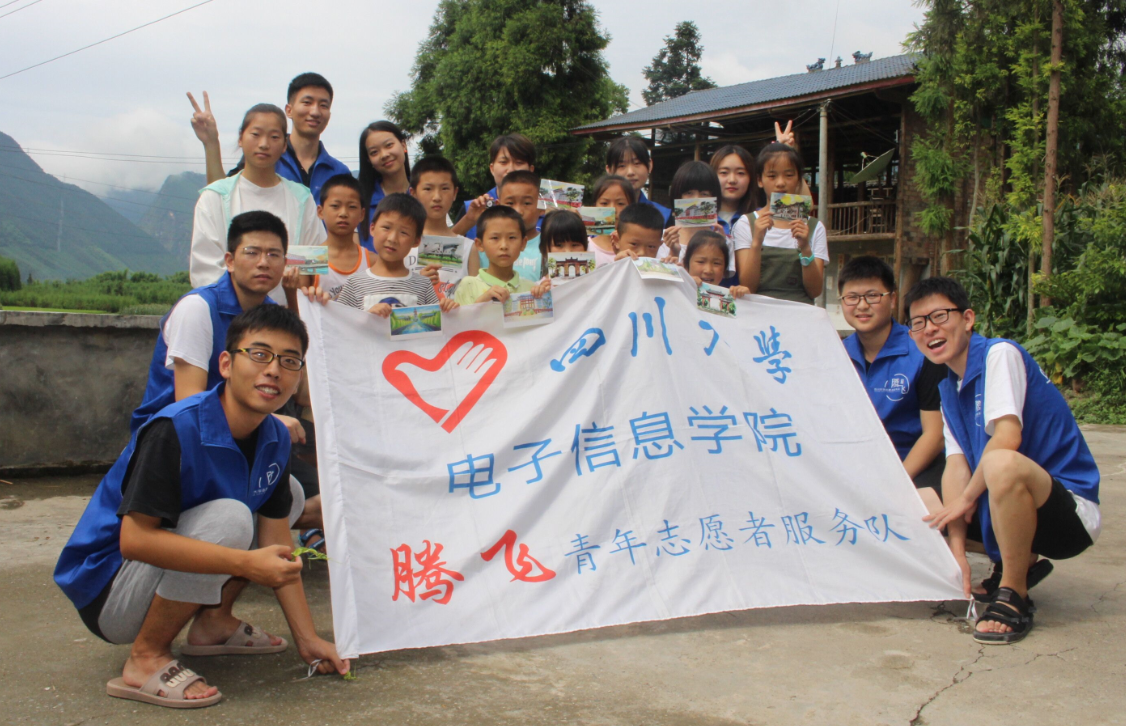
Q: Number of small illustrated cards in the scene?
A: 11